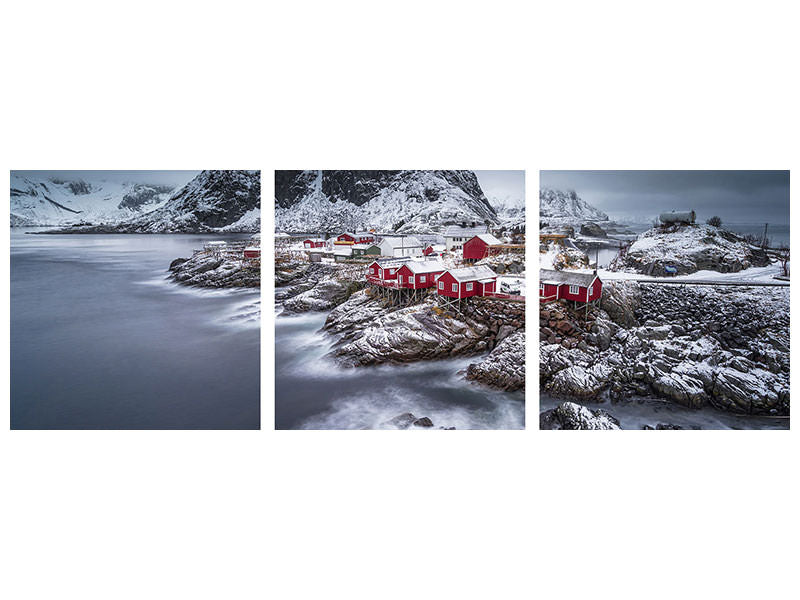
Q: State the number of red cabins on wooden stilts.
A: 4